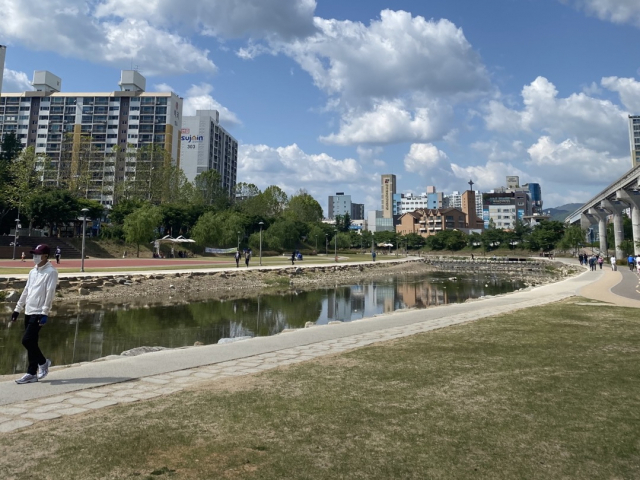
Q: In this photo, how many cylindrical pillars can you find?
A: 3